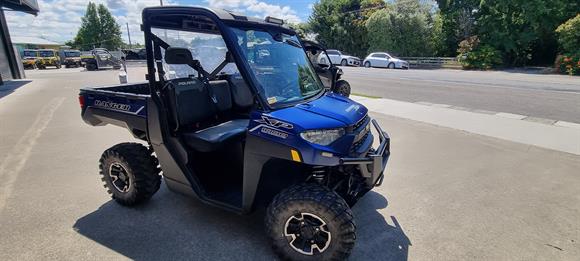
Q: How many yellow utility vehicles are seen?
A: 2